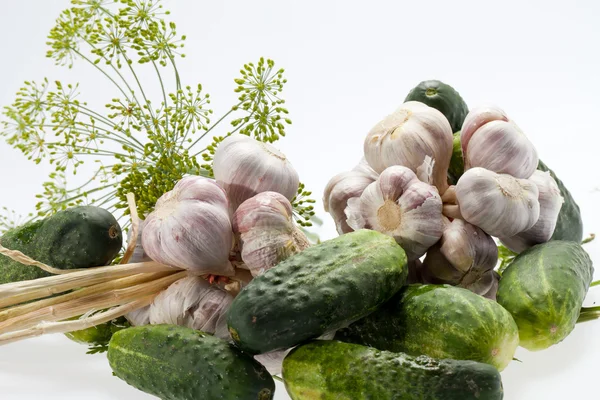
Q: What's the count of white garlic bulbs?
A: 11